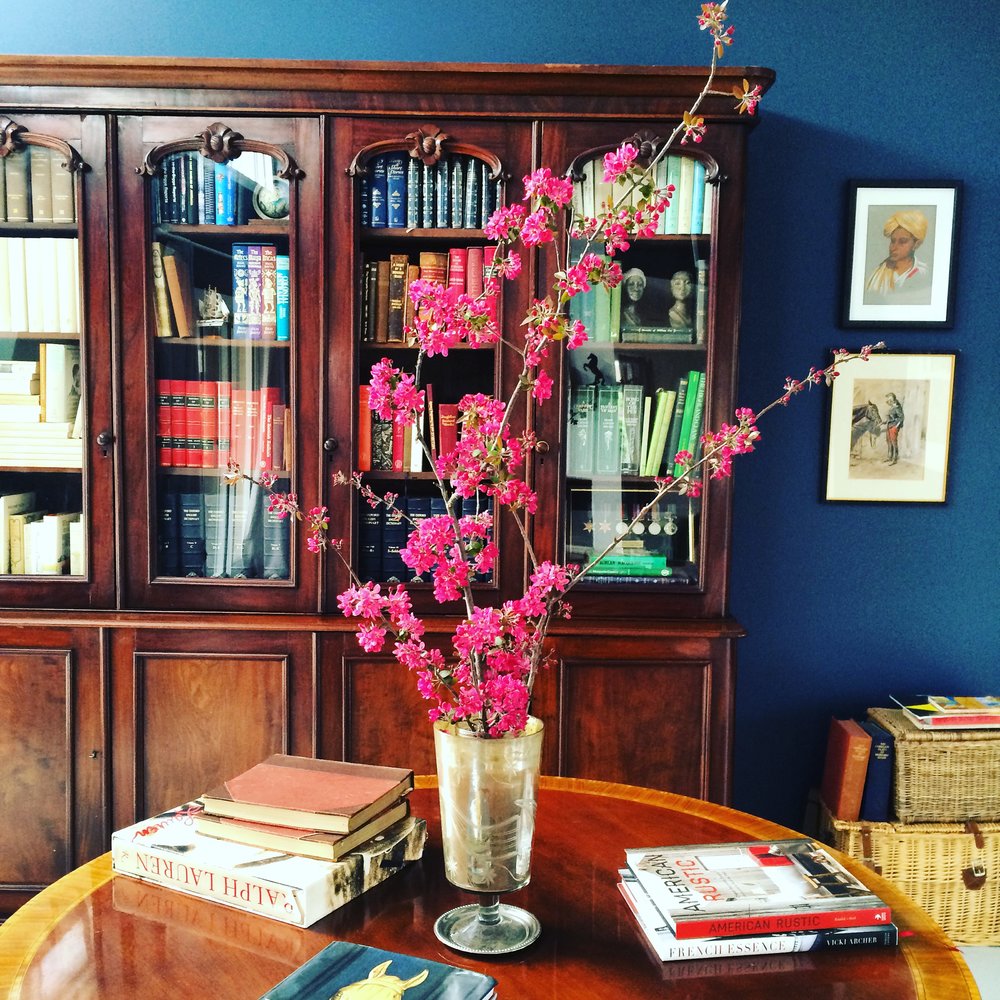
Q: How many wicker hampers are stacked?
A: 2